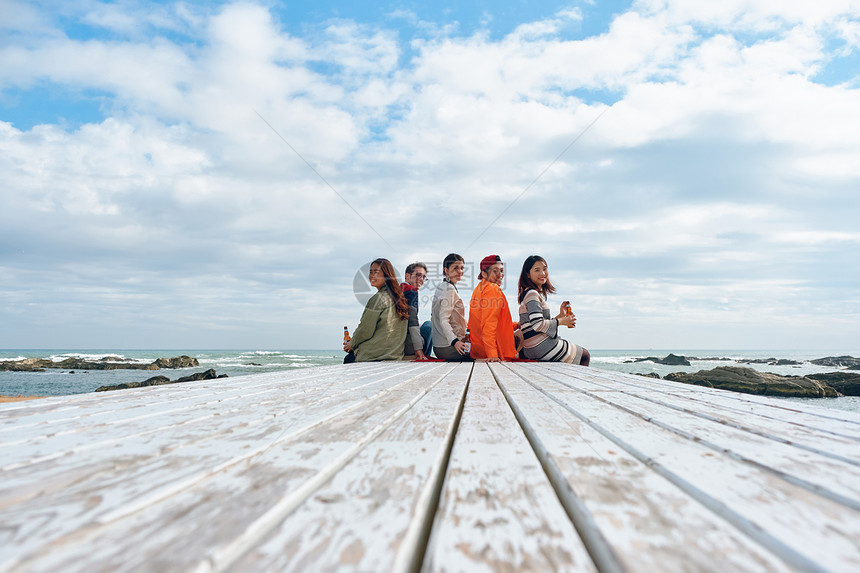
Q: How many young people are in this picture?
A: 5